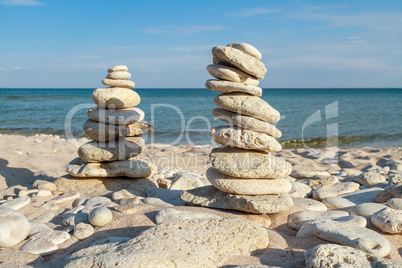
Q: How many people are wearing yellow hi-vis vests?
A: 0